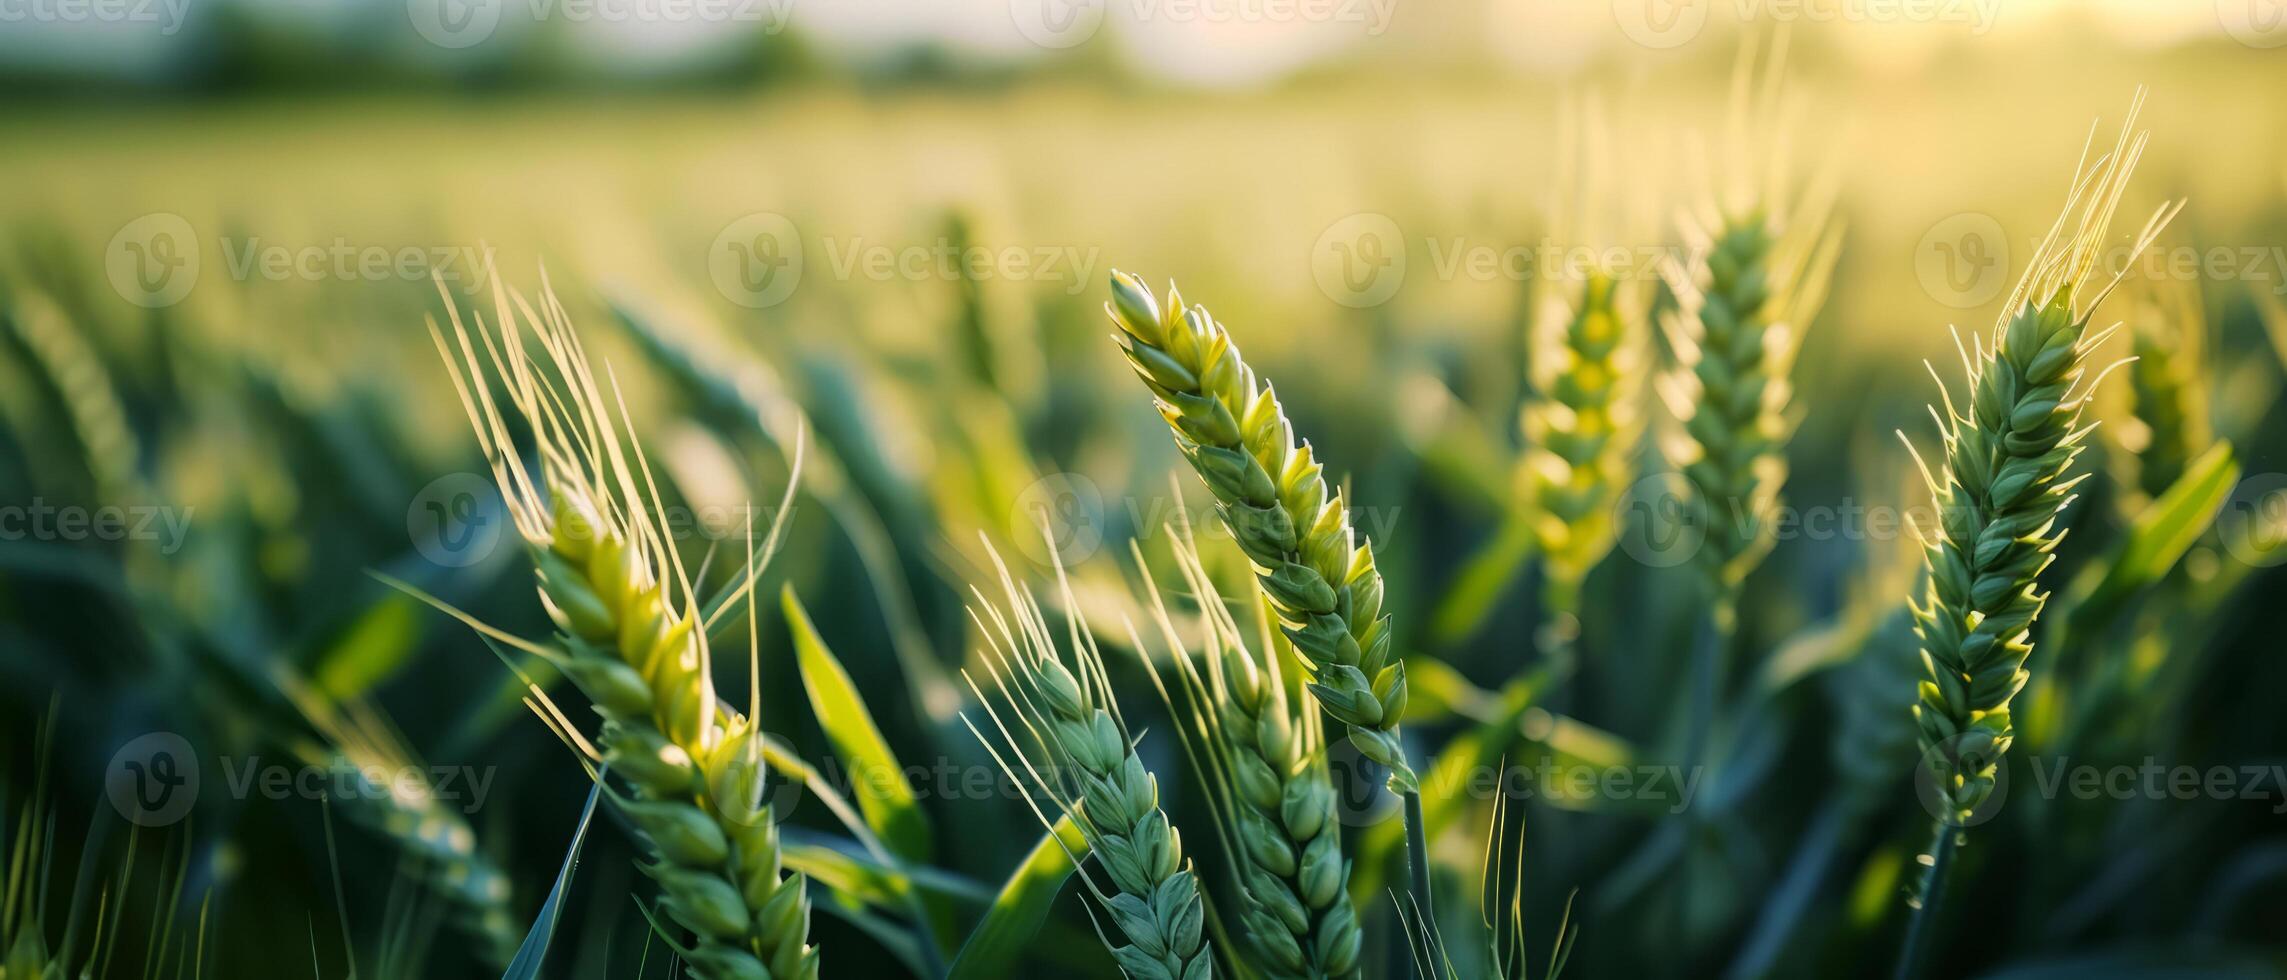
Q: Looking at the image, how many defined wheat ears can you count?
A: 5